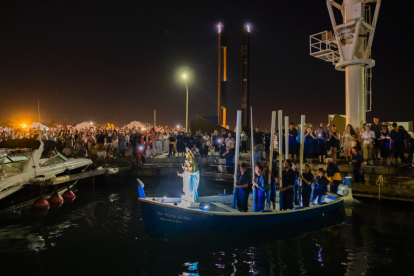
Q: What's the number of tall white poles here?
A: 6